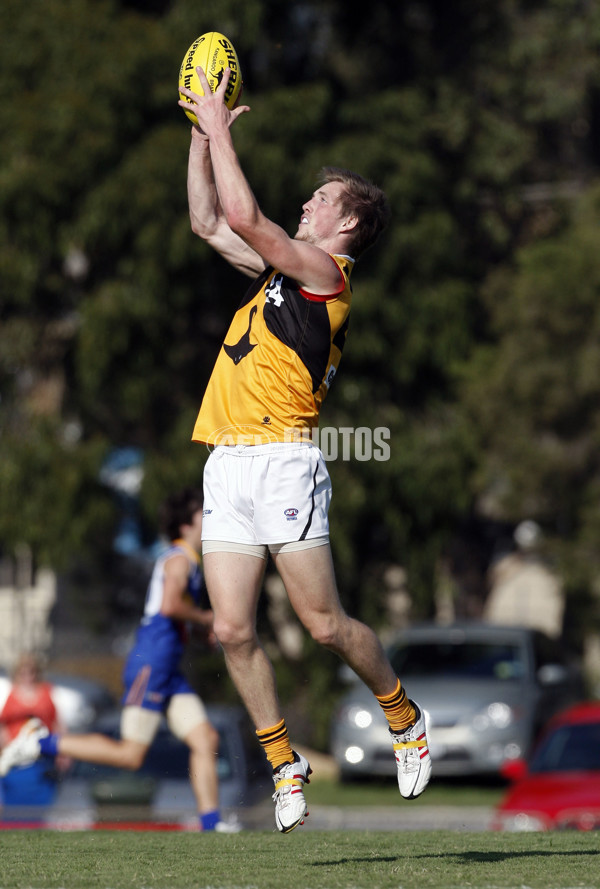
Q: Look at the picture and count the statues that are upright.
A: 0